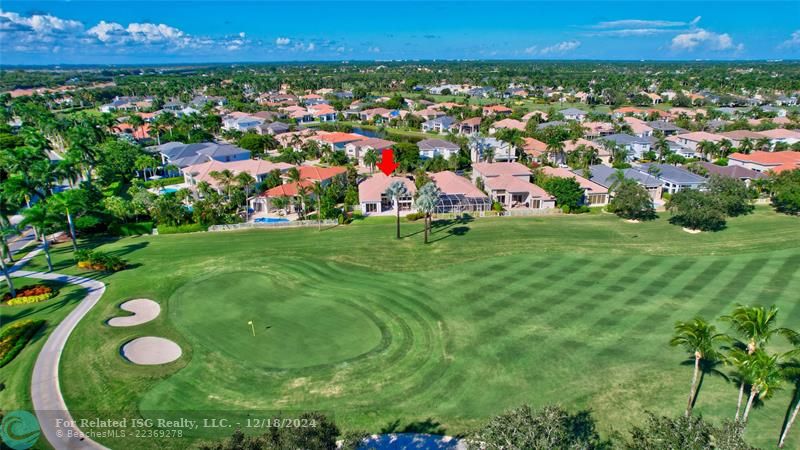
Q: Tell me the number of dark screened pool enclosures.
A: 1